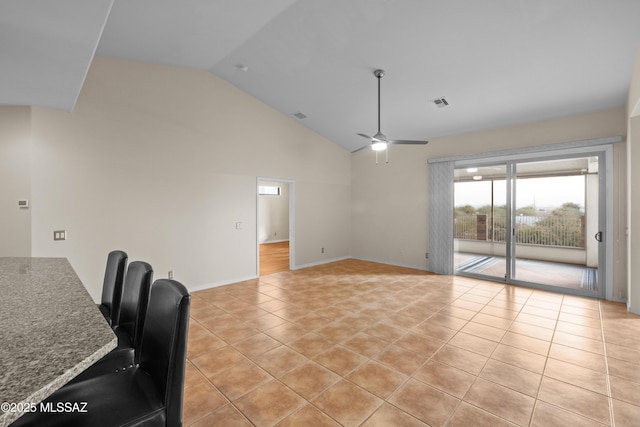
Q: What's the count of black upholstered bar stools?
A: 3